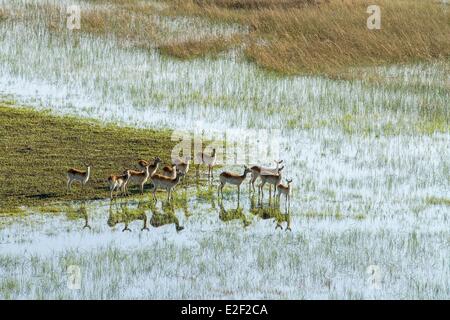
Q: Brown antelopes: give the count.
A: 12